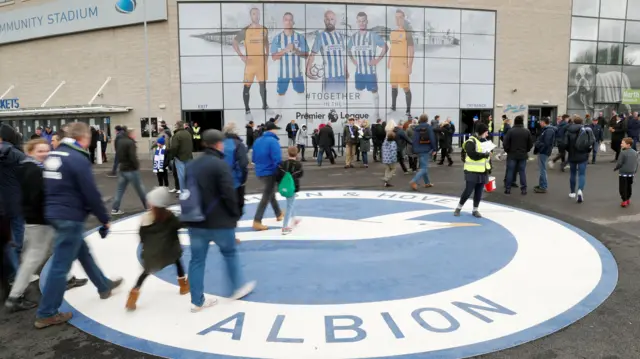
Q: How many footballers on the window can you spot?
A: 5